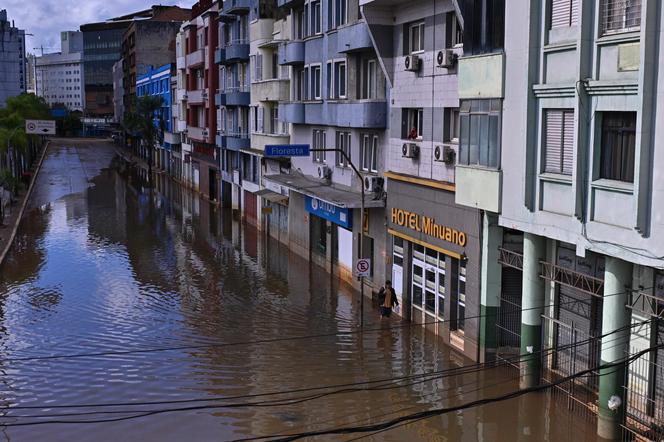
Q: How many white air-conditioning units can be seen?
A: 6